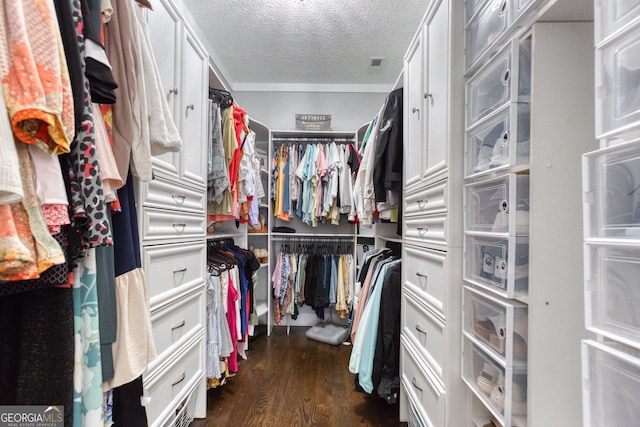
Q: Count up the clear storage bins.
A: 14